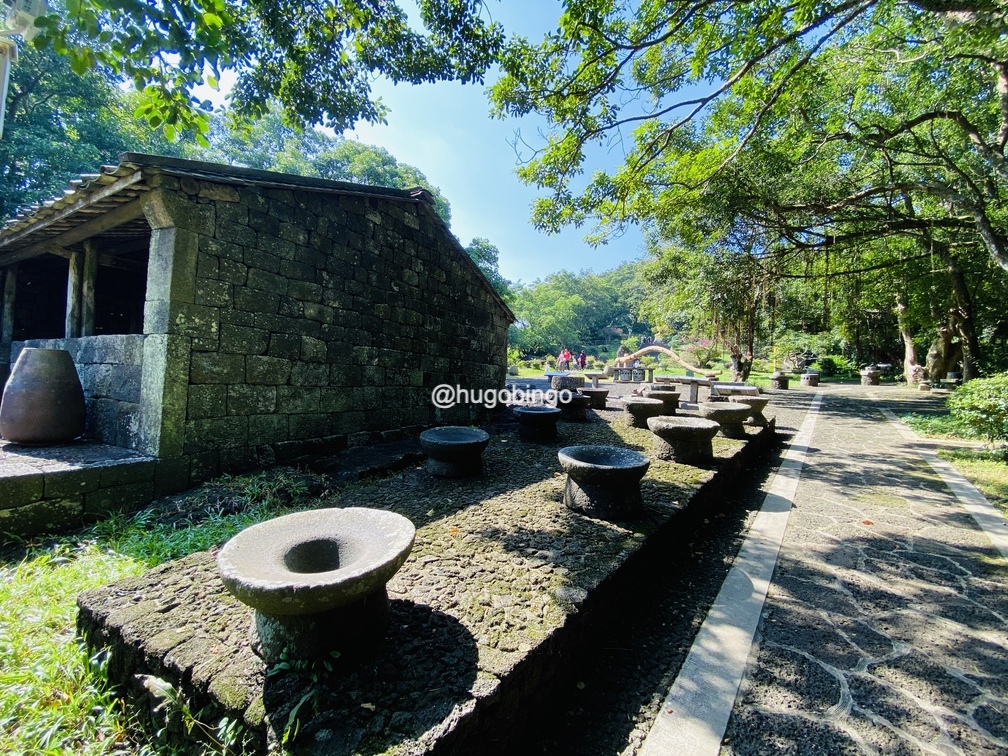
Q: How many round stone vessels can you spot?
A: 11